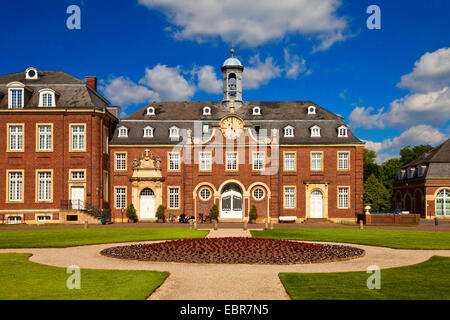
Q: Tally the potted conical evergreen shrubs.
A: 4